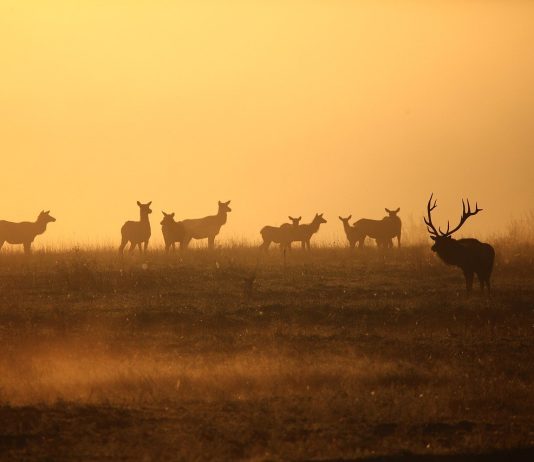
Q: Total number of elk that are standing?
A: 9